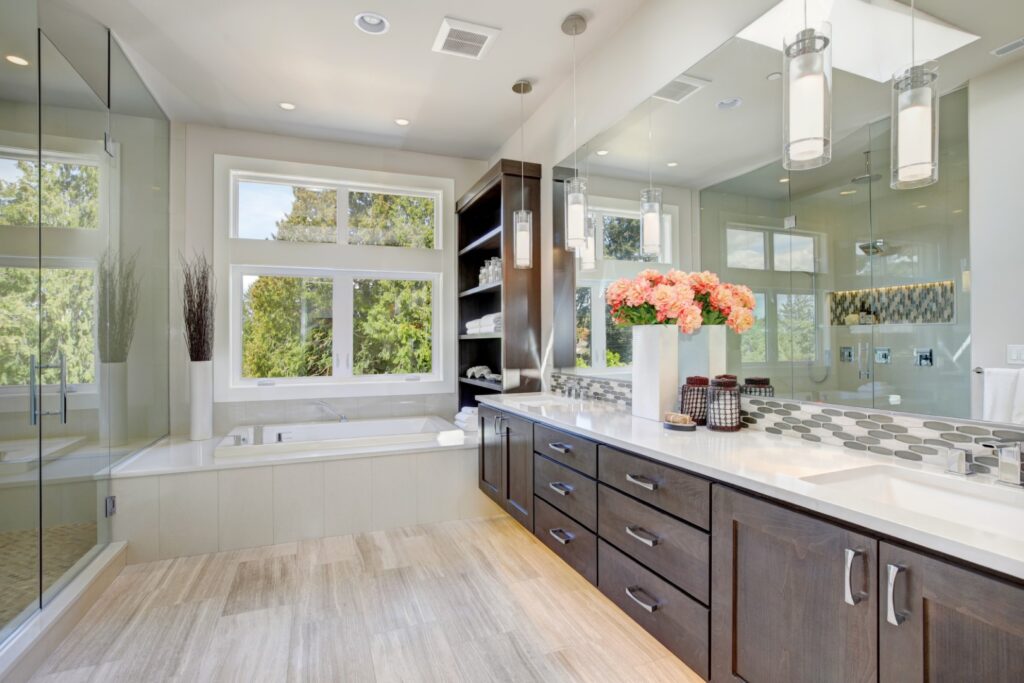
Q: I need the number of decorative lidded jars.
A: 2